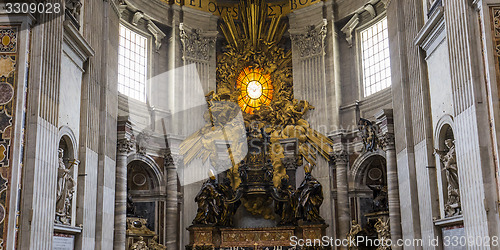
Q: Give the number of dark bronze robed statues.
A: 4